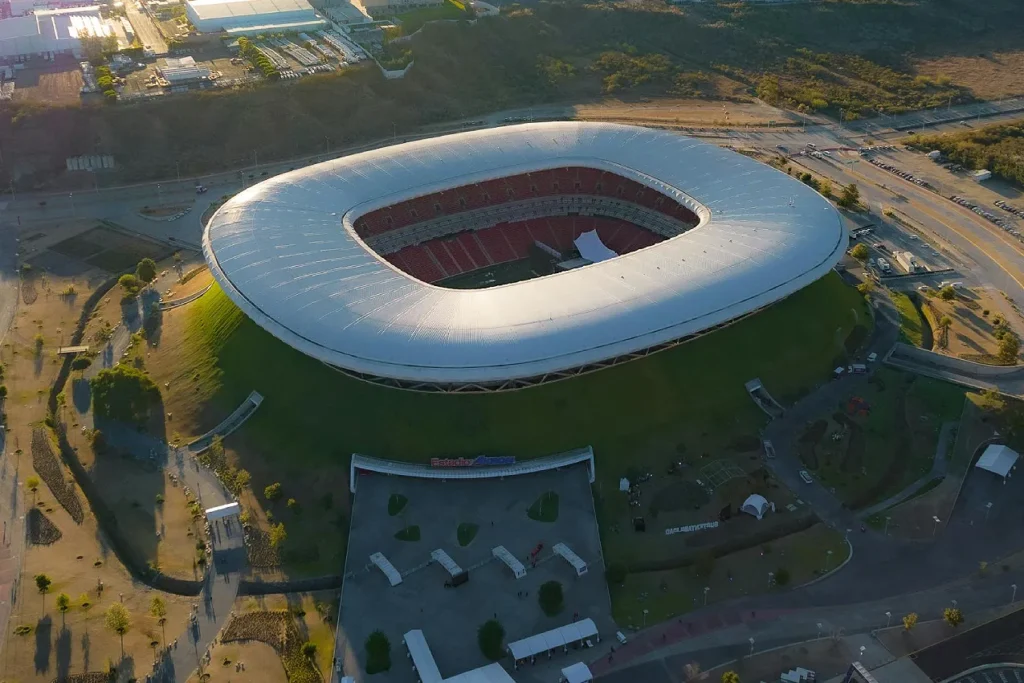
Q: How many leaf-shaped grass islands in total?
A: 4